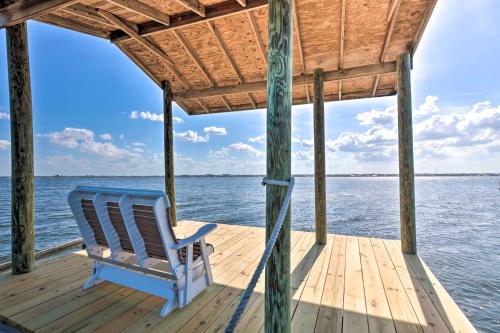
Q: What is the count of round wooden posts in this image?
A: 5